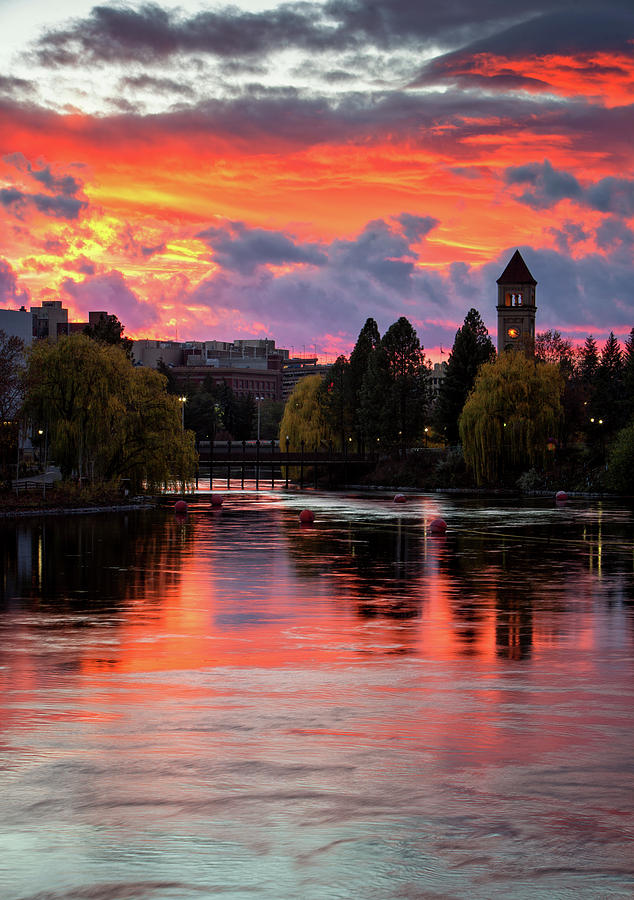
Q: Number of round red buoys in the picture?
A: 6